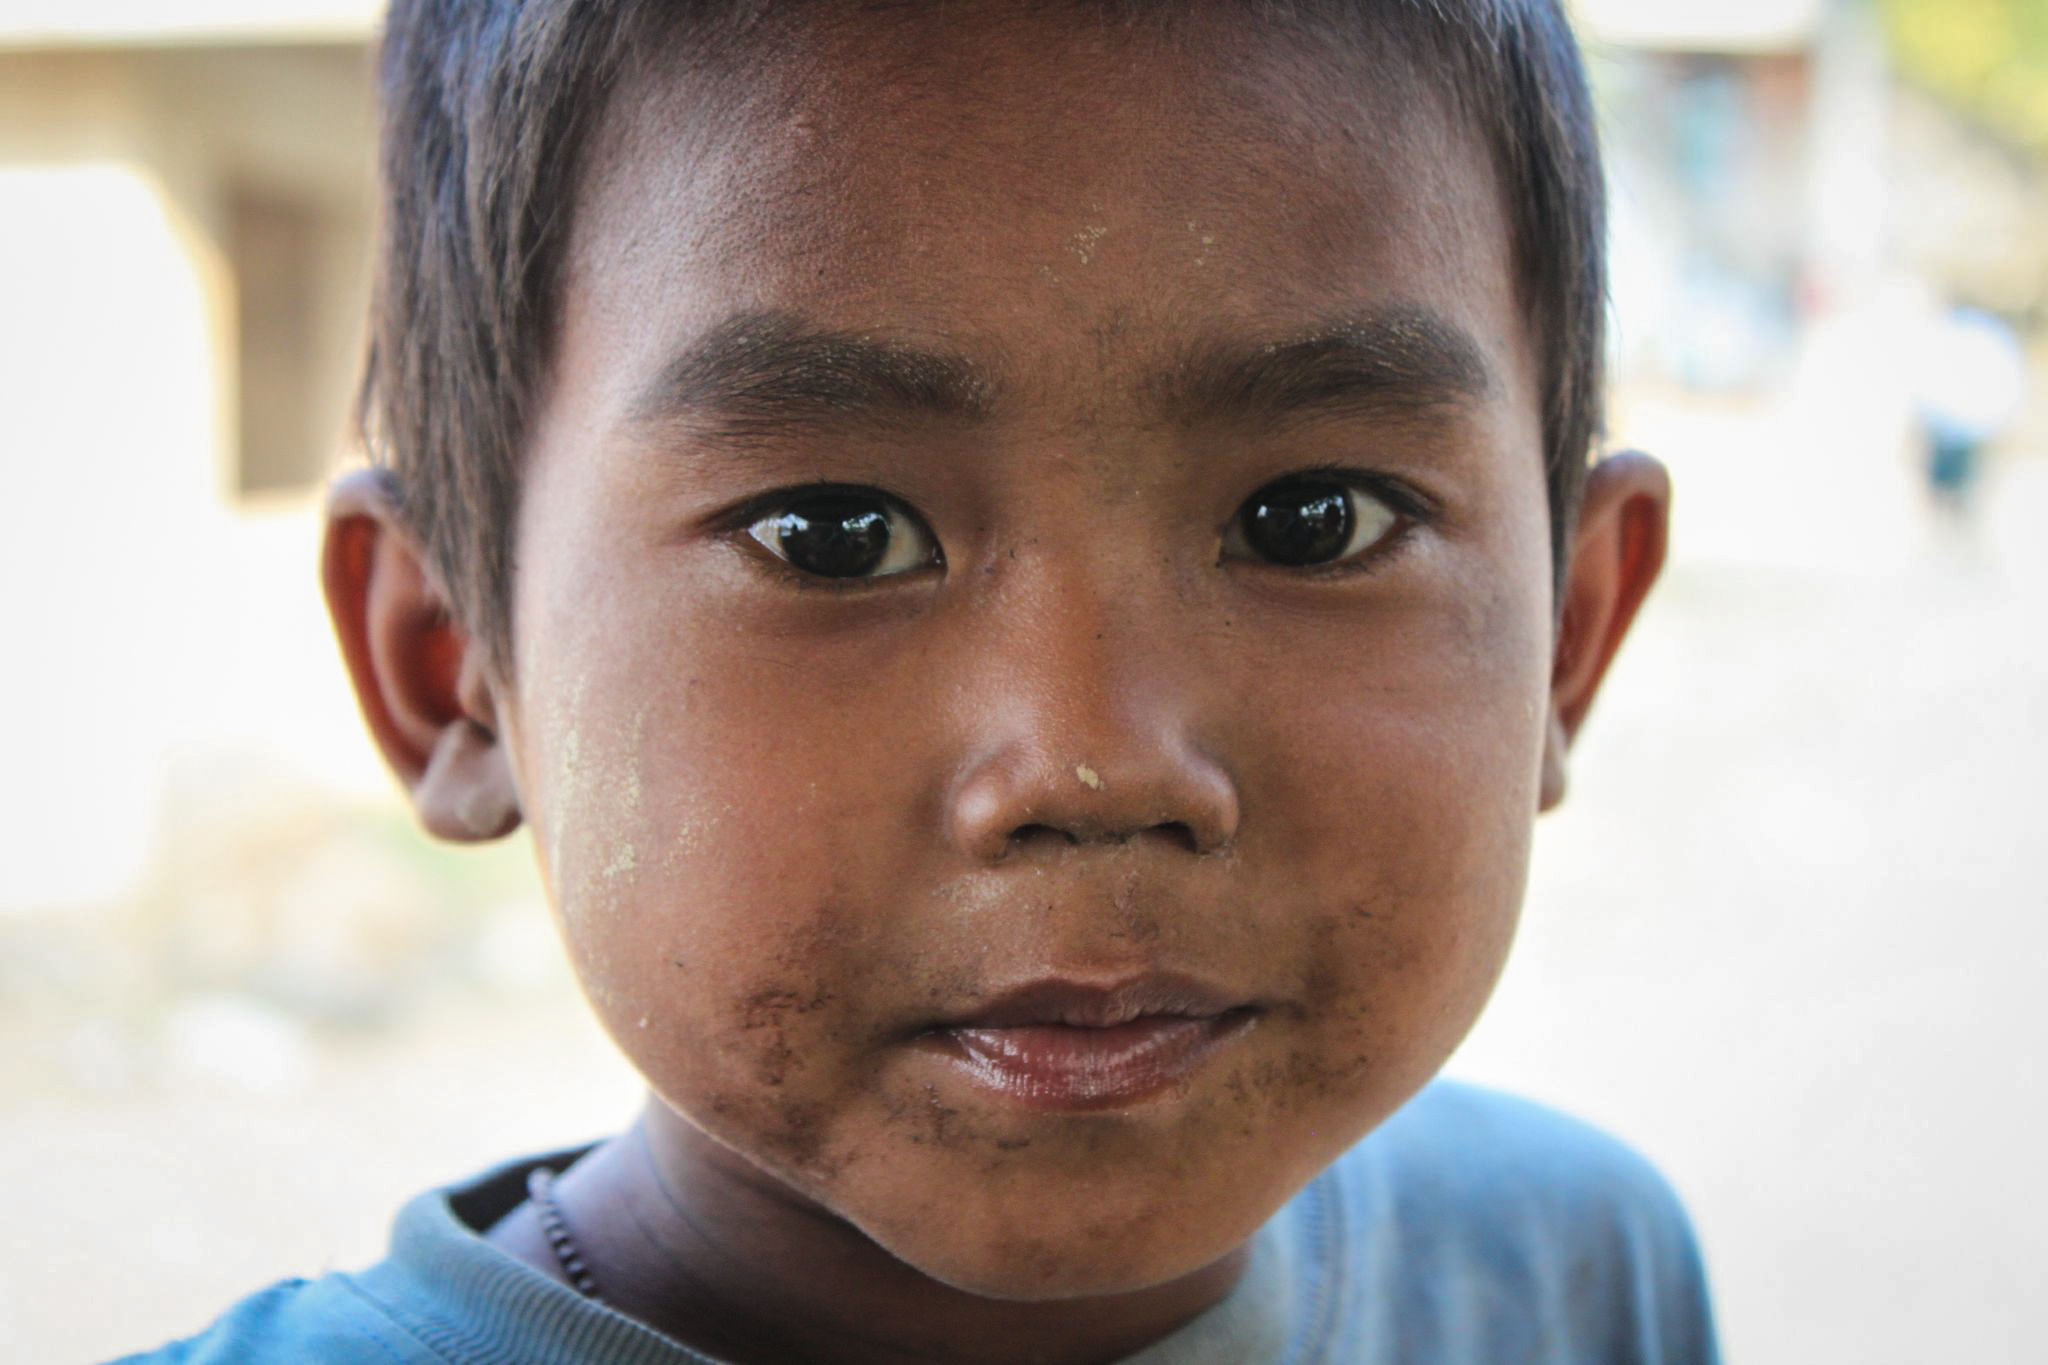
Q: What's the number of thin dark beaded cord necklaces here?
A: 1